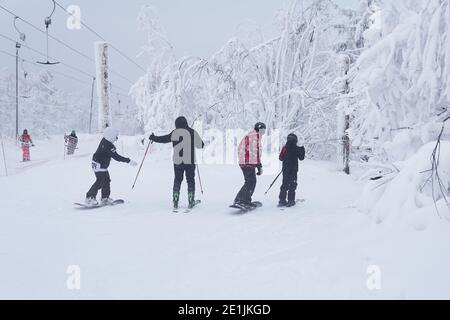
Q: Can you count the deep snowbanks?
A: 1